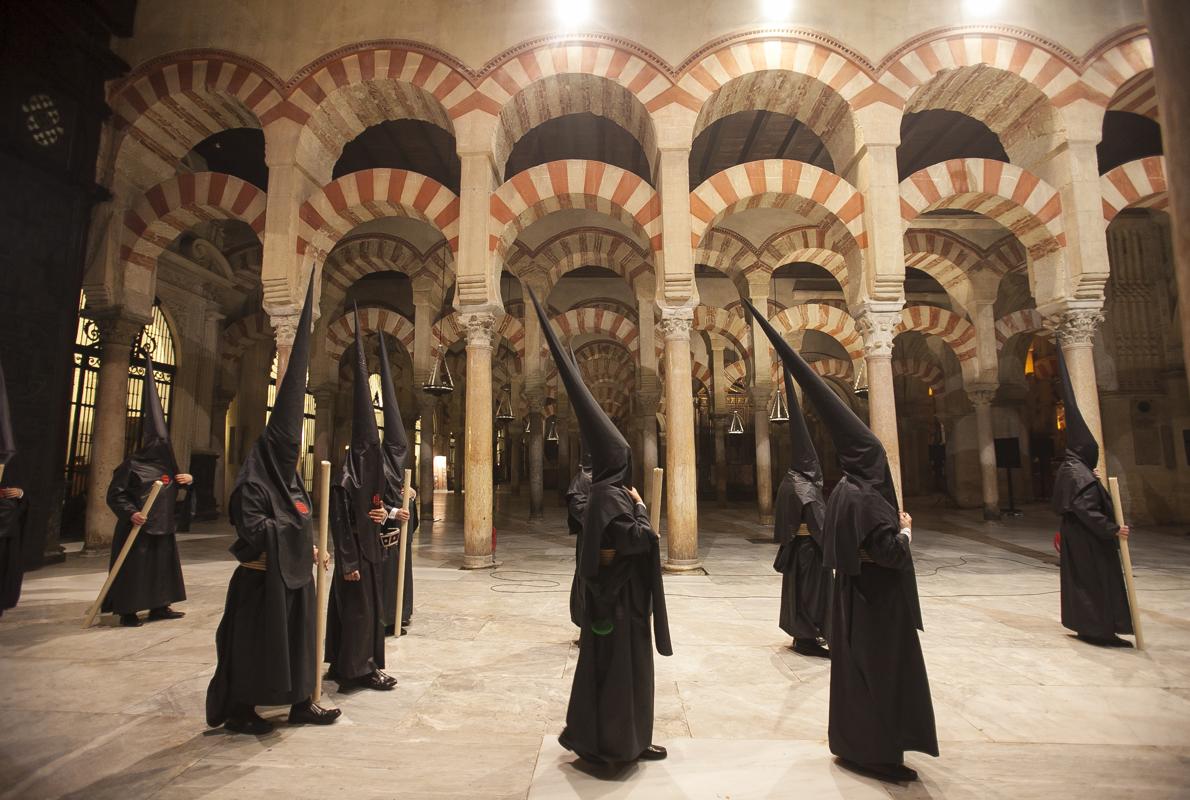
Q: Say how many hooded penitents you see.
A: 10